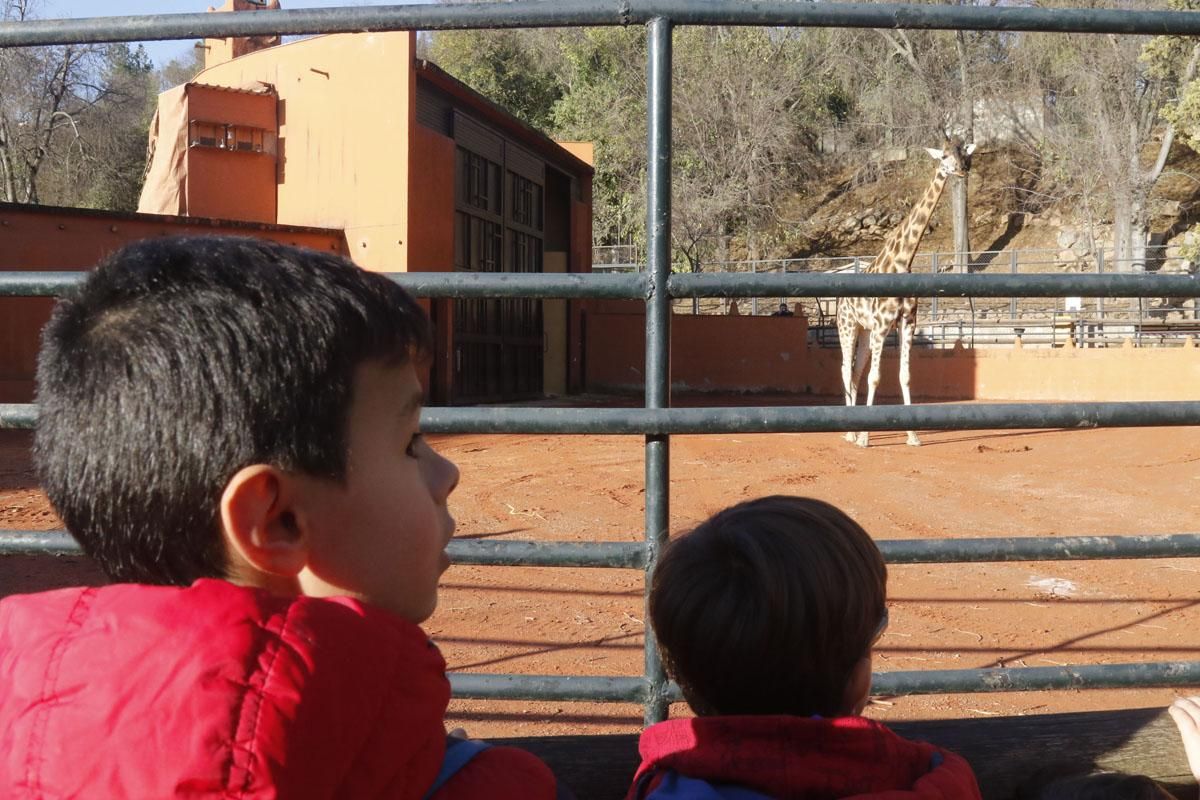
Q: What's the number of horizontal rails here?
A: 5